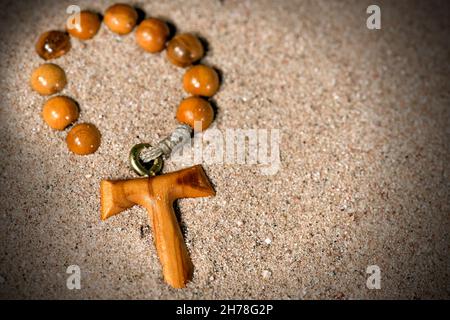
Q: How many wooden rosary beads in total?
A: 10